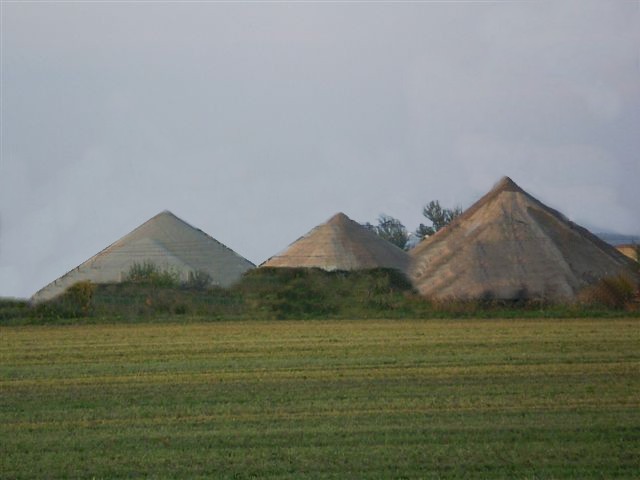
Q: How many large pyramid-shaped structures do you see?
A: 3